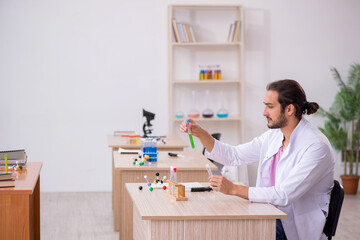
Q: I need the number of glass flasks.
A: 4